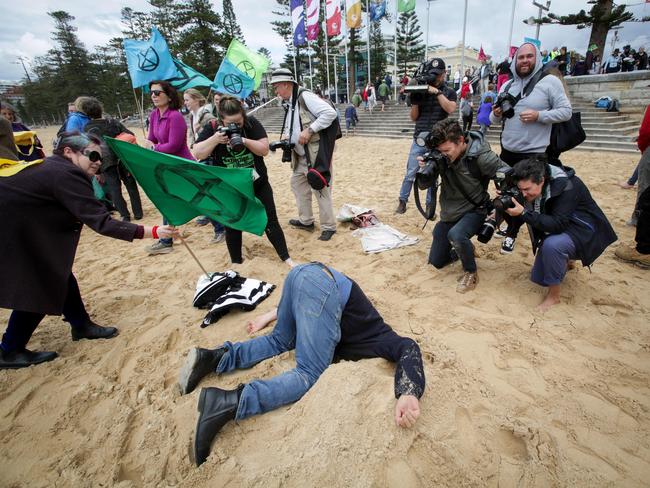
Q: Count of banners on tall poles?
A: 6